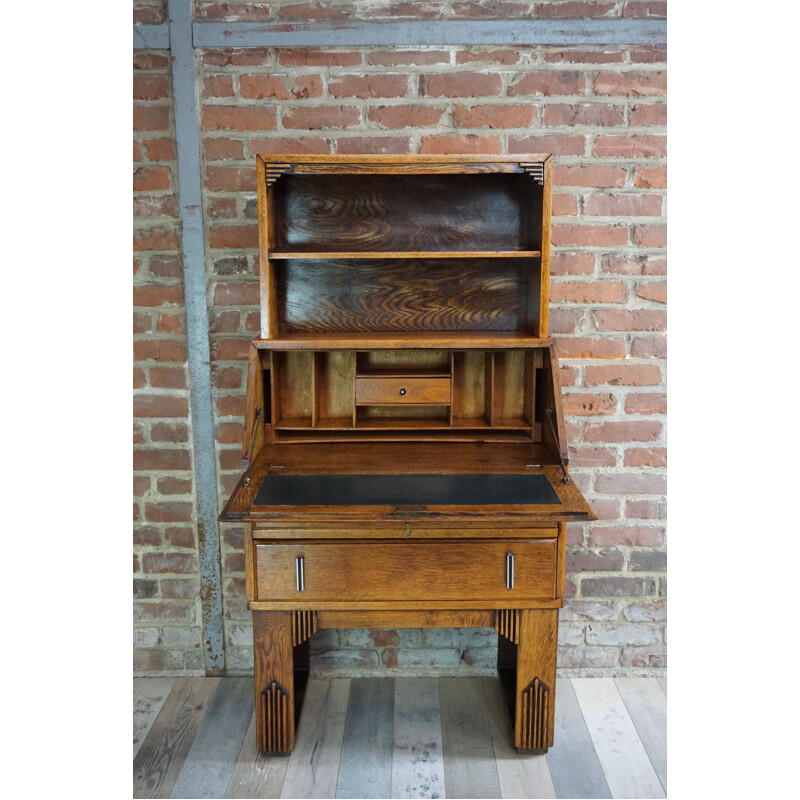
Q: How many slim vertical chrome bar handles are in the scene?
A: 2